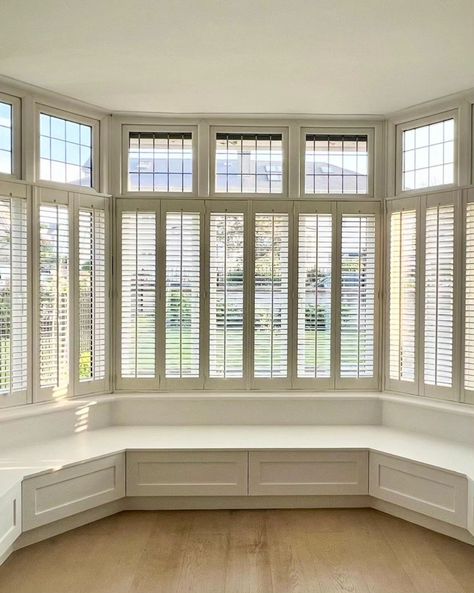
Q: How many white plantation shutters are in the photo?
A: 12